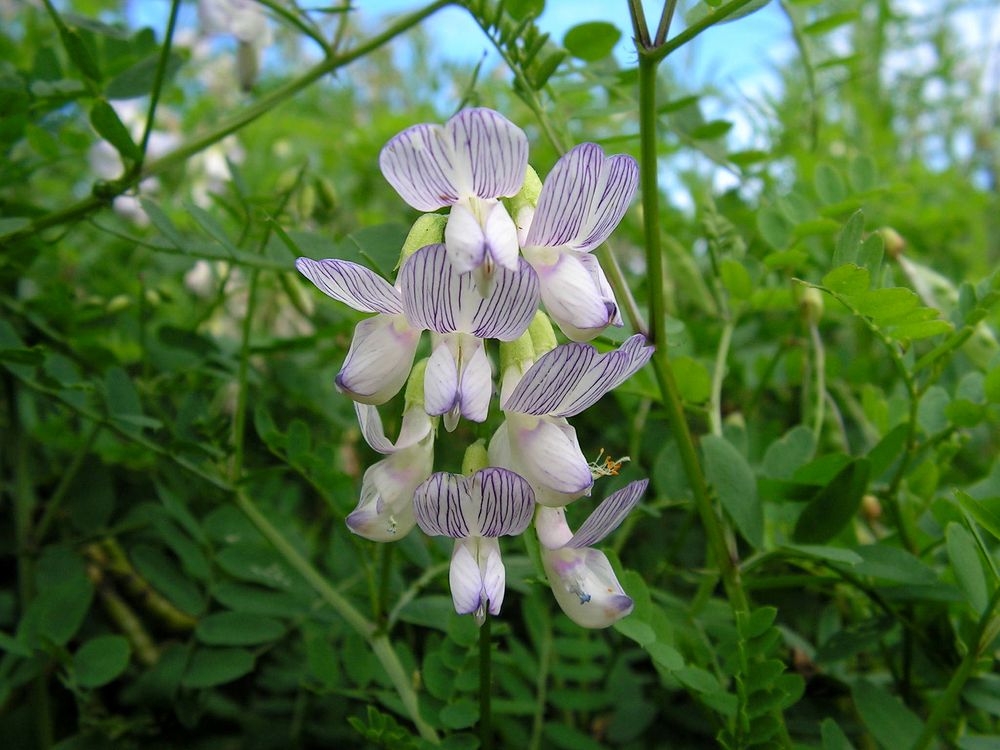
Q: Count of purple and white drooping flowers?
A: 8